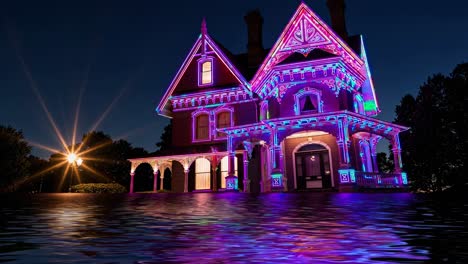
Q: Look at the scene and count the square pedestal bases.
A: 4